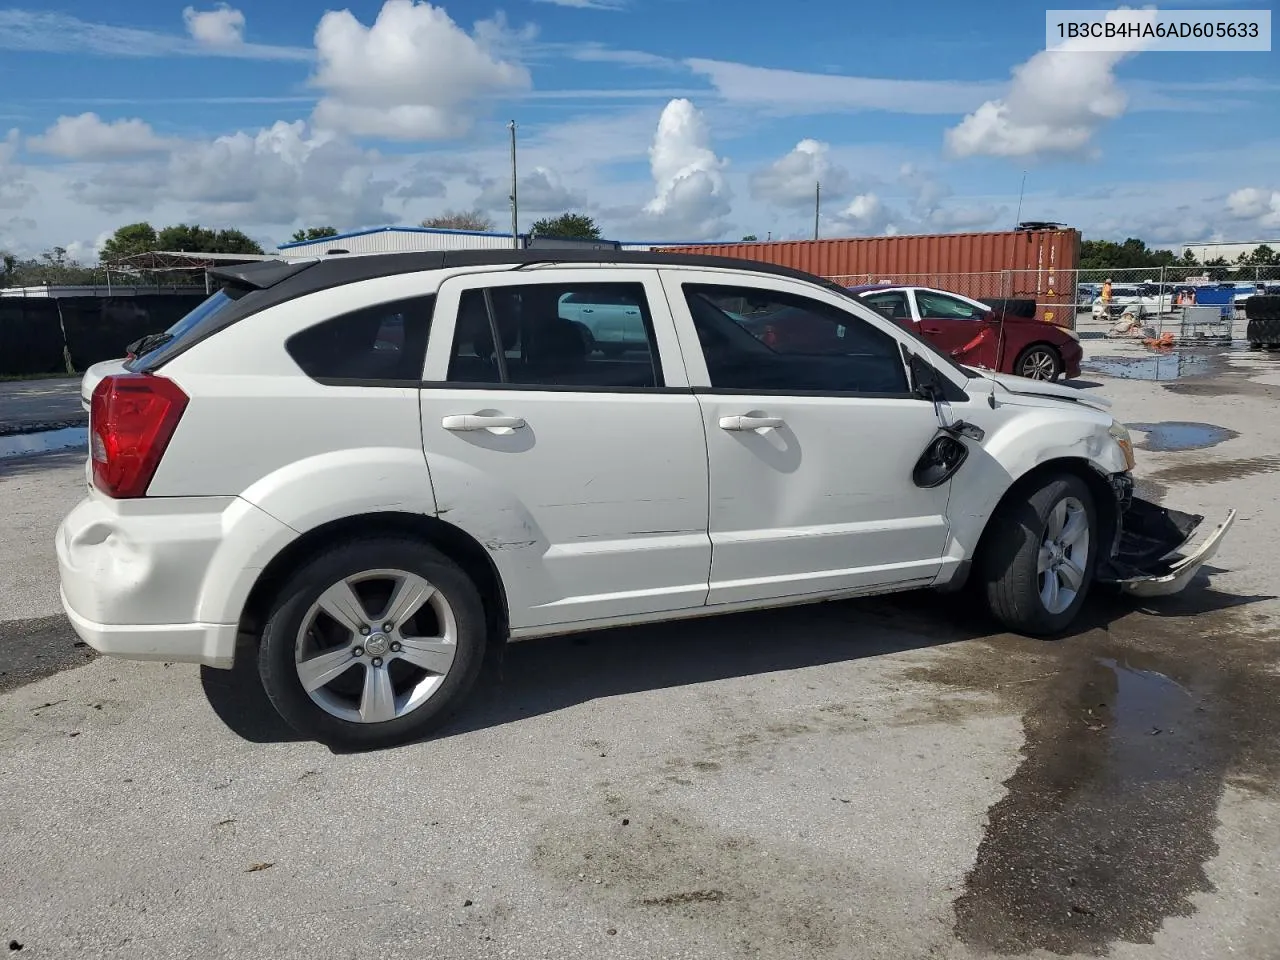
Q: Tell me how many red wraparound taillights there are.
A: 1